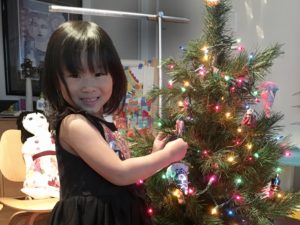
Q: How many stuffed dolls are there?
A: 1